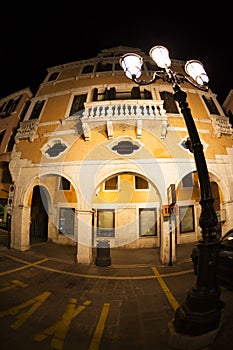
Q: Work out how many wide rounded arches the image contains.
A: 3